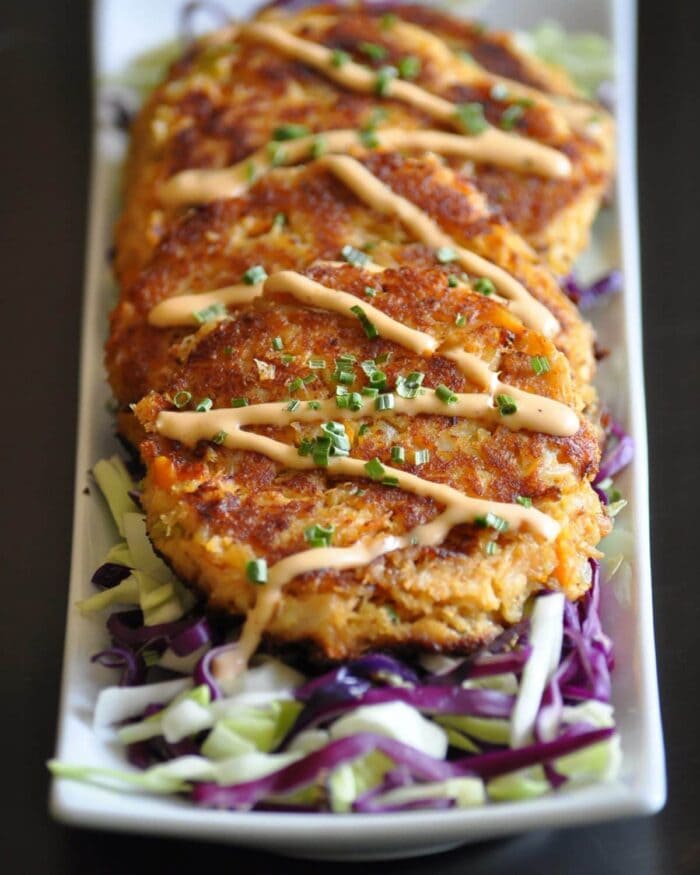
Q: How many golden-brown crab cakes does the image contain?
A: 4